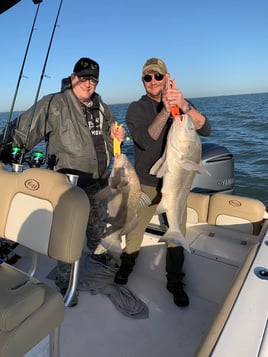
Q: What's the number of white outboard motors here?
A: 0